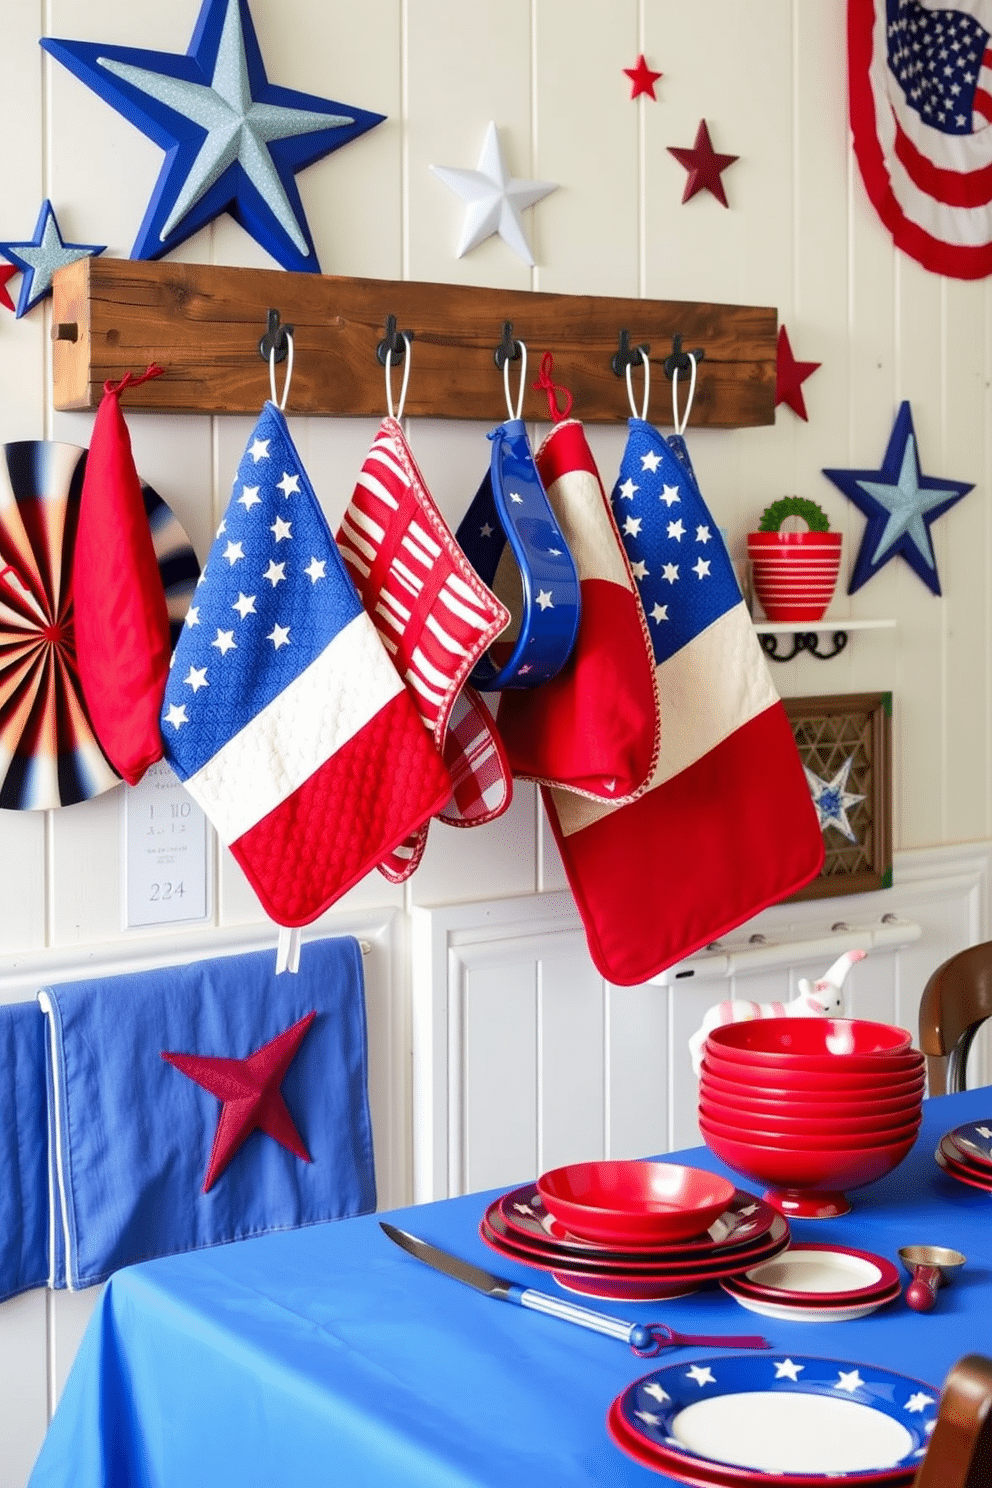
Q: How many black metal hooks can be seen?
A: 5